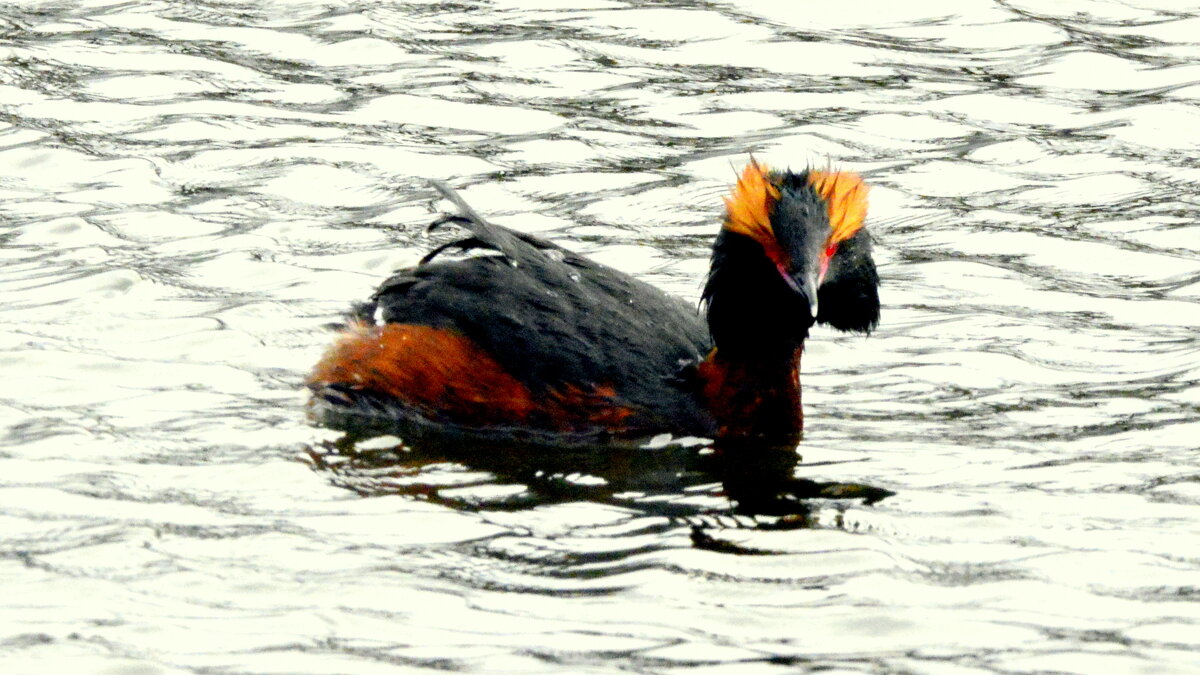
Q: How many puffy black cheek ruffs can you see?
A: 2